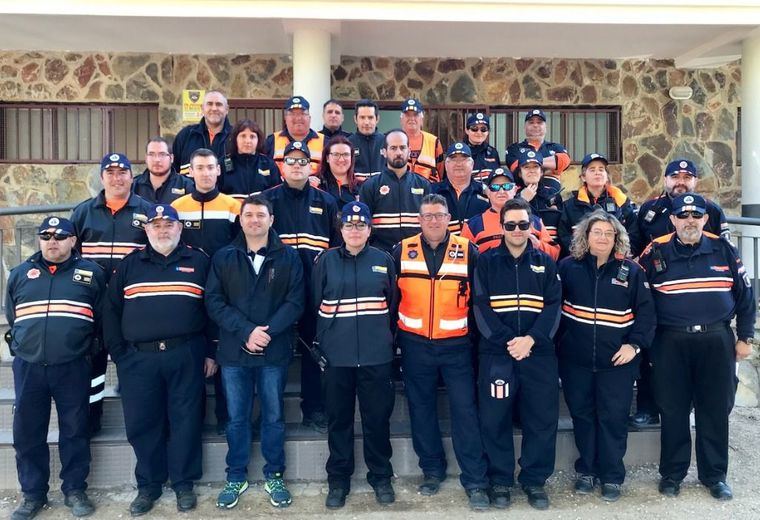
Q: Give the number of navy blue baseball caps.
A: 15